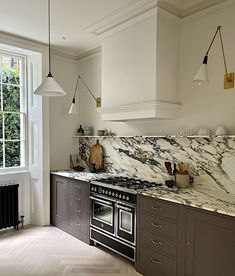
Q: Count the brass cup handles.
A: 8